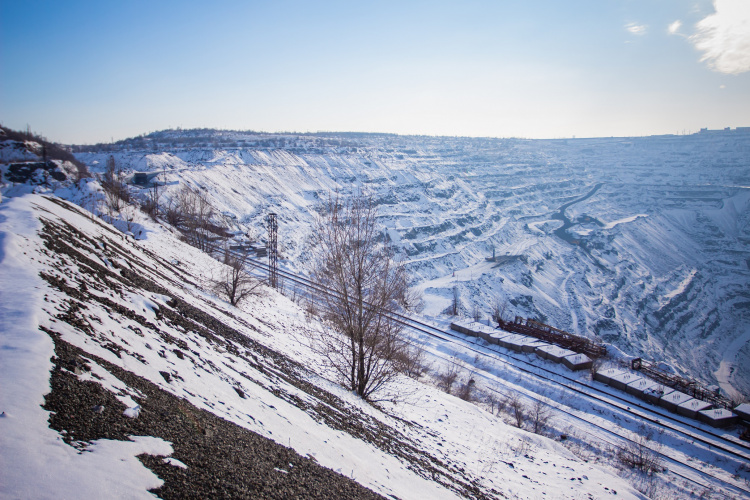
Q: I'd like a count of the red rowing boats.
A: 0